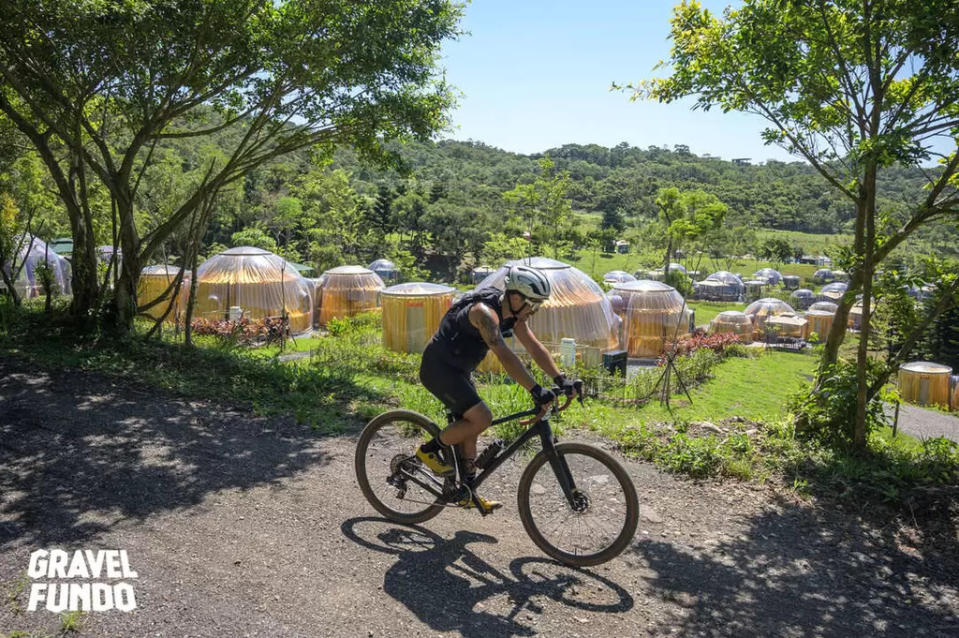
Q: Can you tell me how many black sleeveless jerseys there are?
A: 1